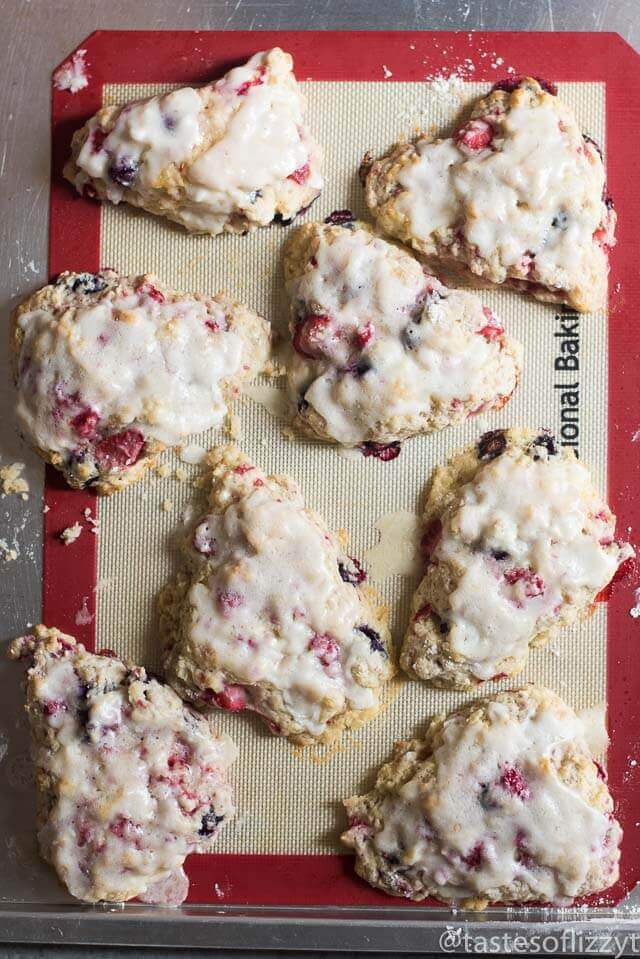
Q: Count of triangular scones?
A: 8